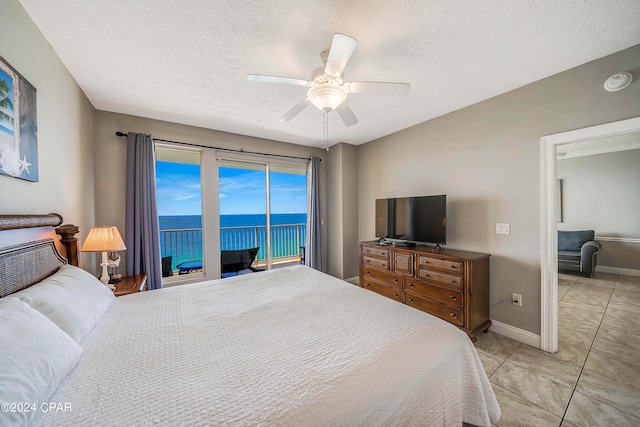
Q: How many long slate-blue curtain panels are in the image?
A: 2